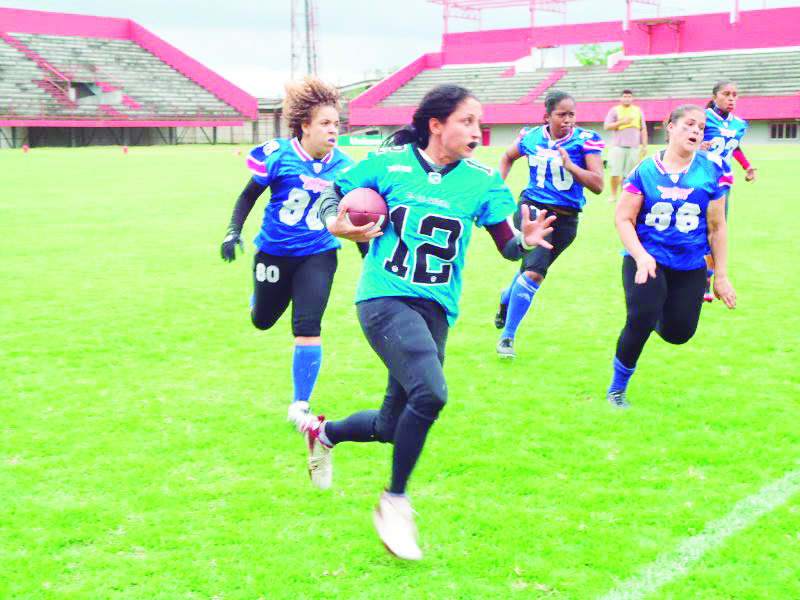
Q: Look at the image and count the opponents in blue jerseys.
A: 4